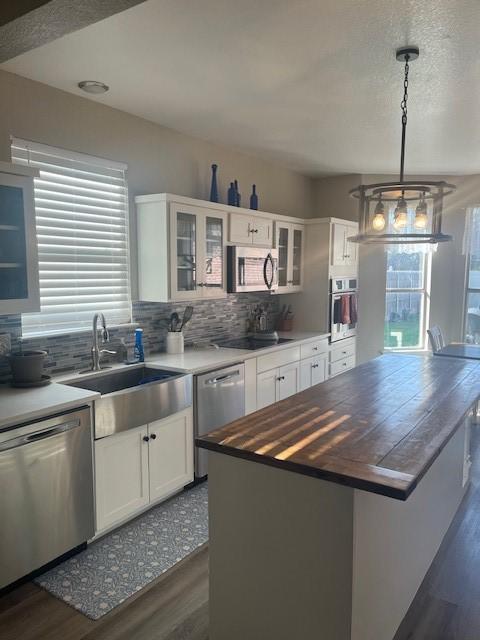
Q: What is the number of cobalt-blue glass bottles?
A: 4